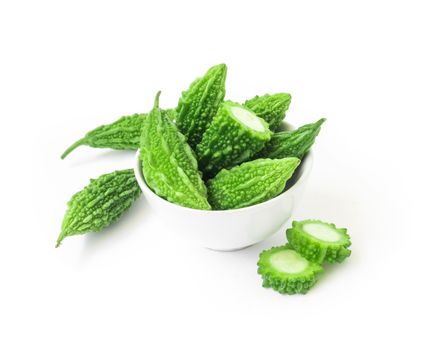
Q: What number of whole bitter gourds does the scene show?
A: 7